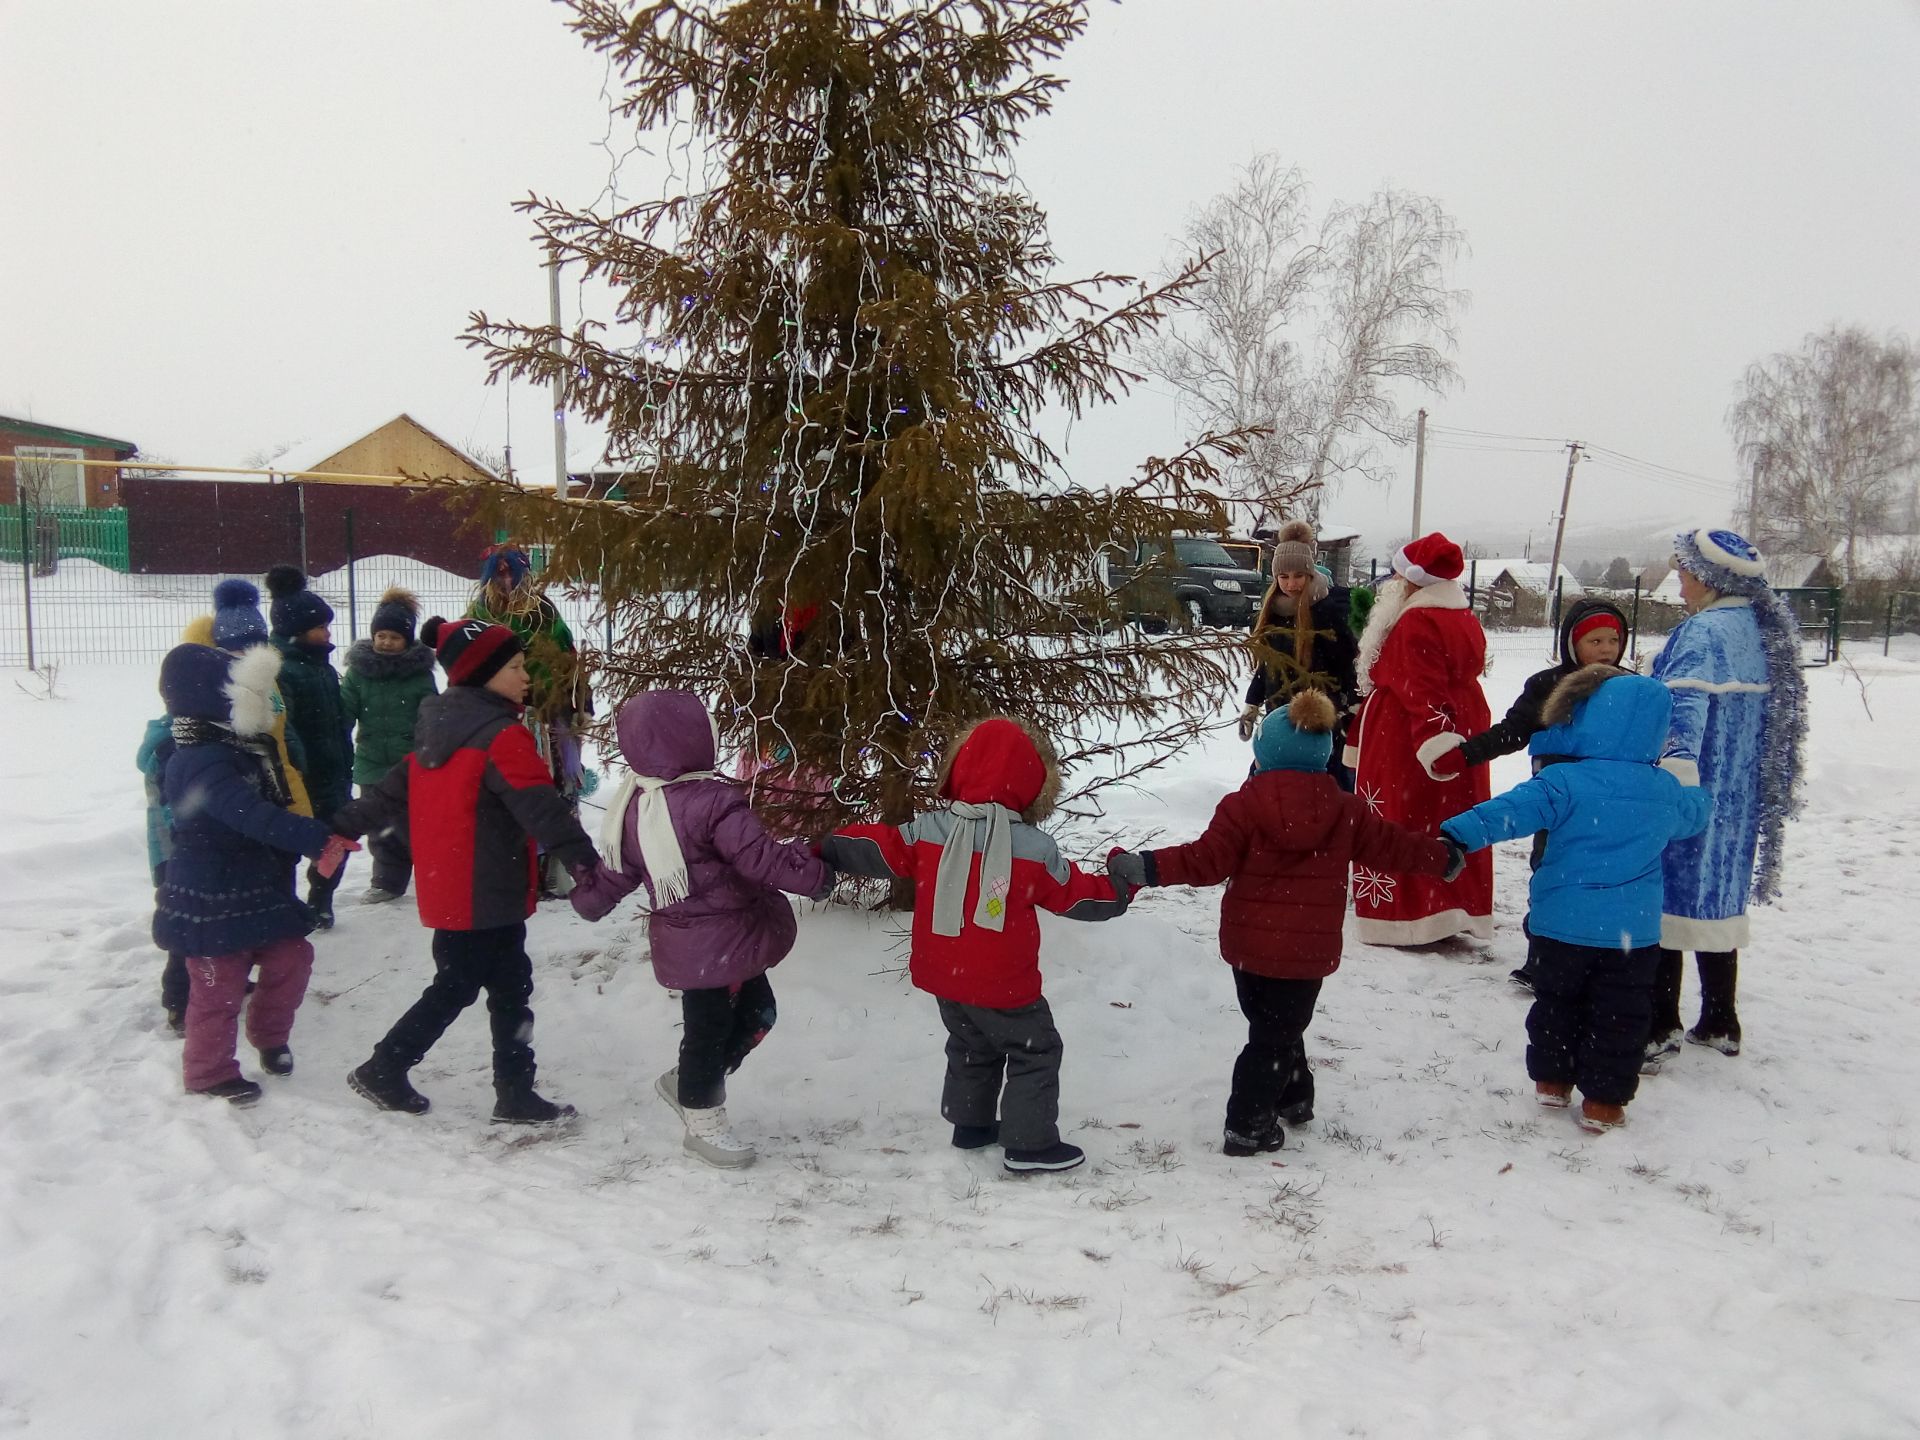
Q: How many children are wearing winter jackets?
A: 11